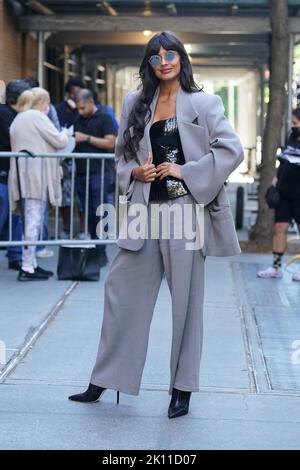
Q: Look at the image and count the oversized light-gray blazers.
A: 1